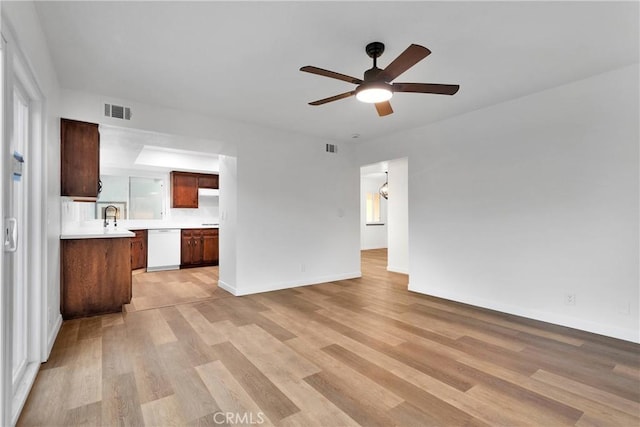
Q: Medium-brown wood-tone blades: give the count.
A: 5